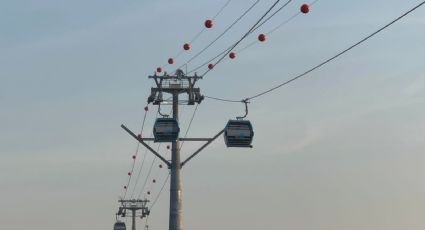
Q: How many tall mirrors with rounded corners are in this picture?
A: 0